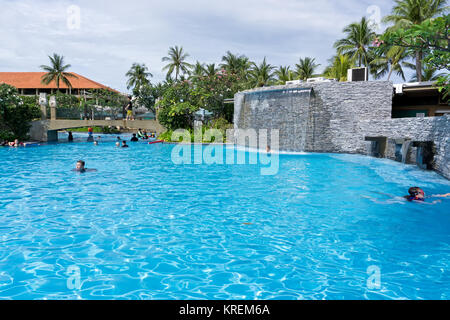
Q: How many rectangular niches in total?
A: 3